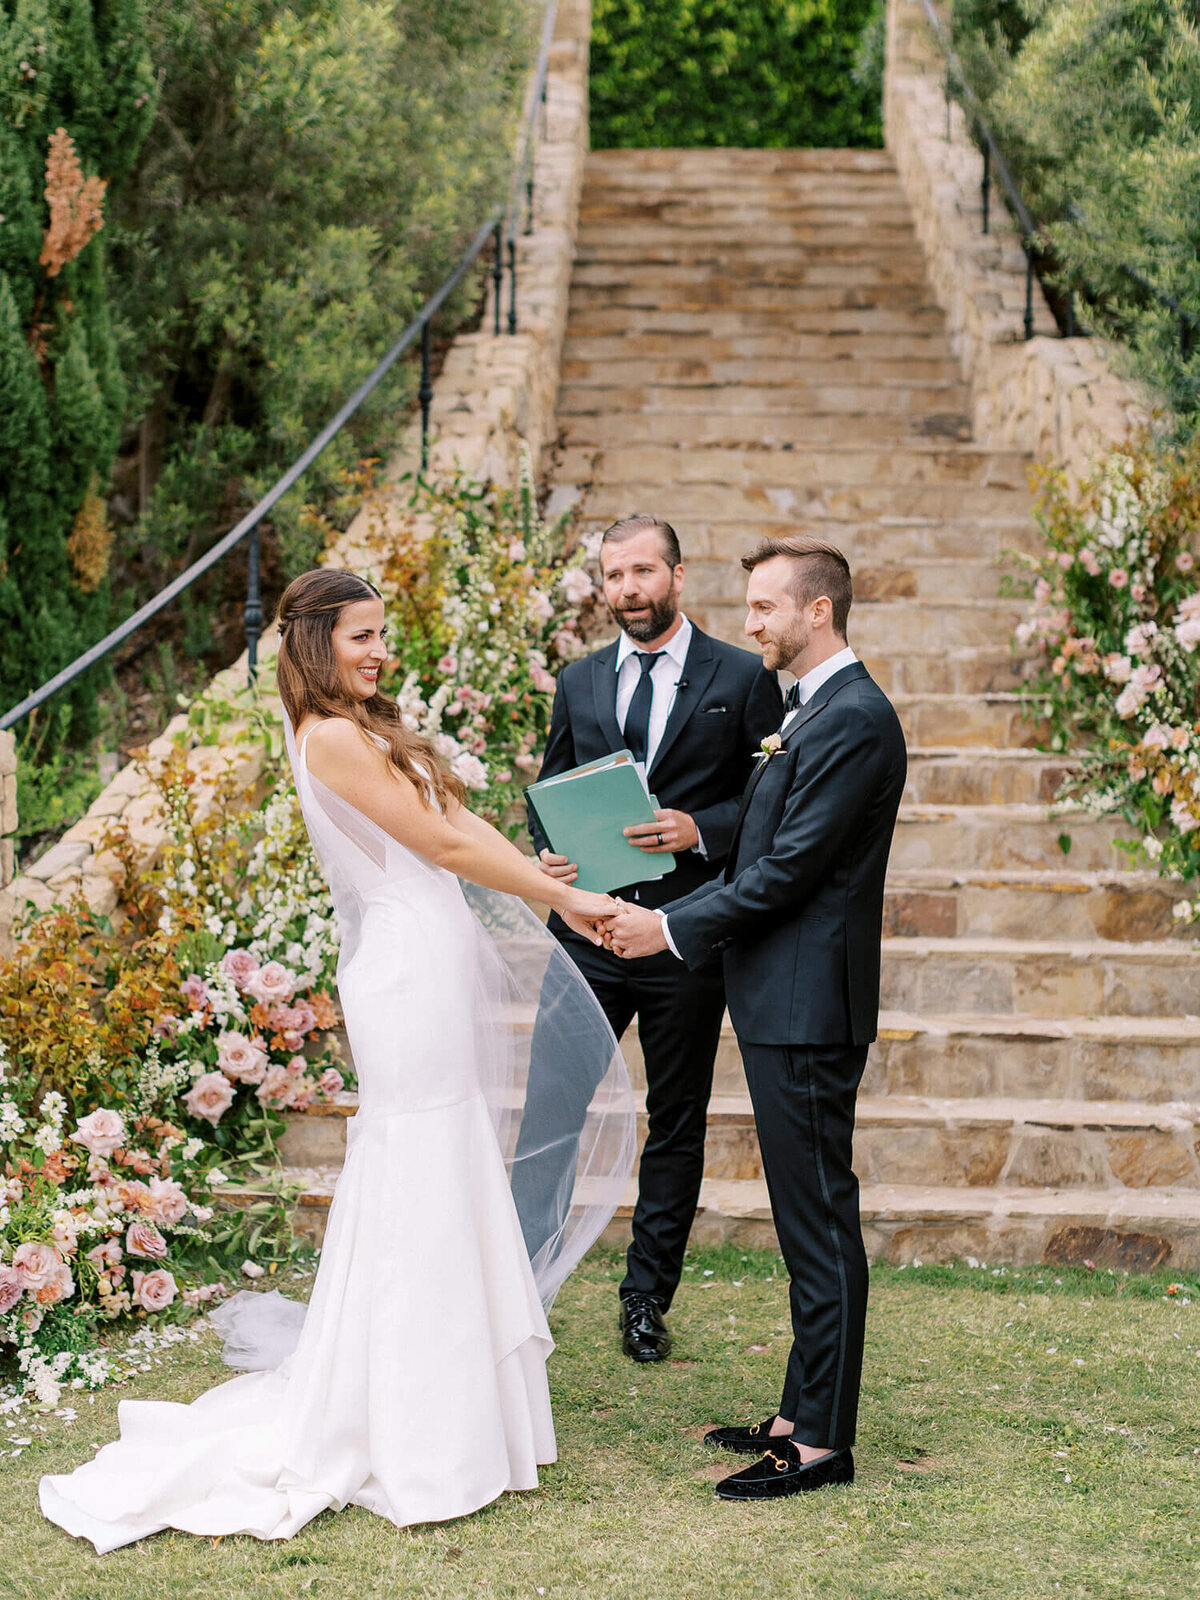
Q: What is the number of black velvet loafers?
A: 2